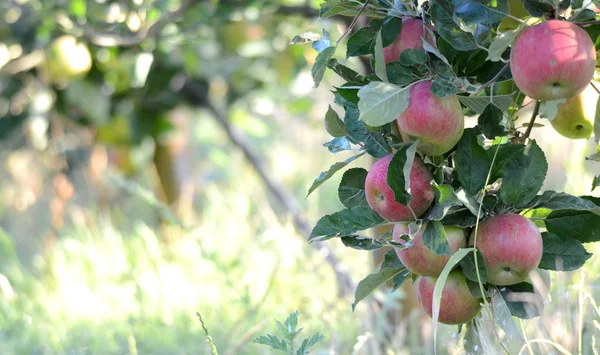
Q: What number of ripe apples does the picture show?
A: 7